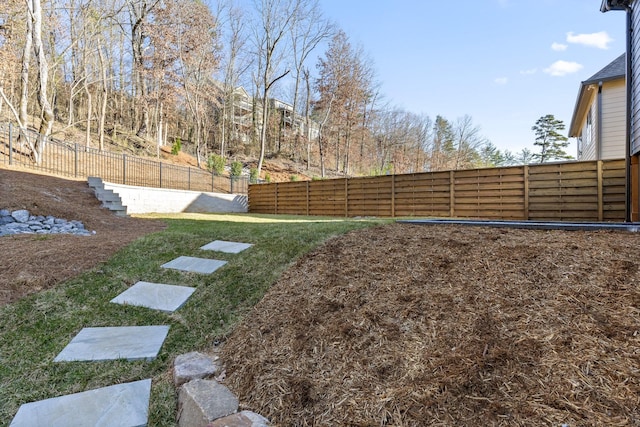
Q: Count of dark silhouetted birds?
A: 0